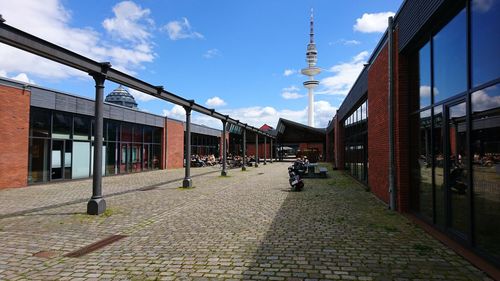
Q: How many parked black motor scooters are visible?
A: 2